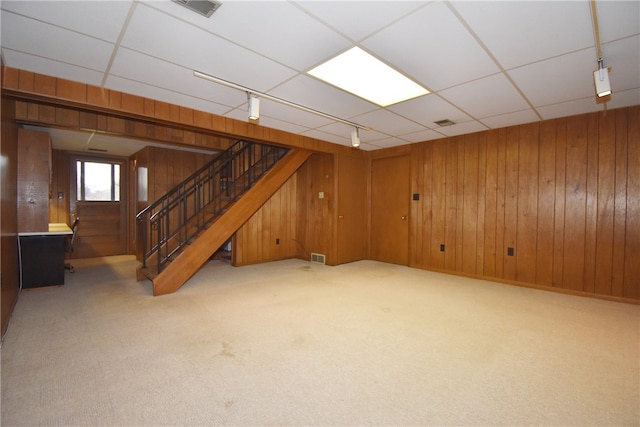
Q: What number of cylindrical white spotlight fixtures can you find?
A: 3